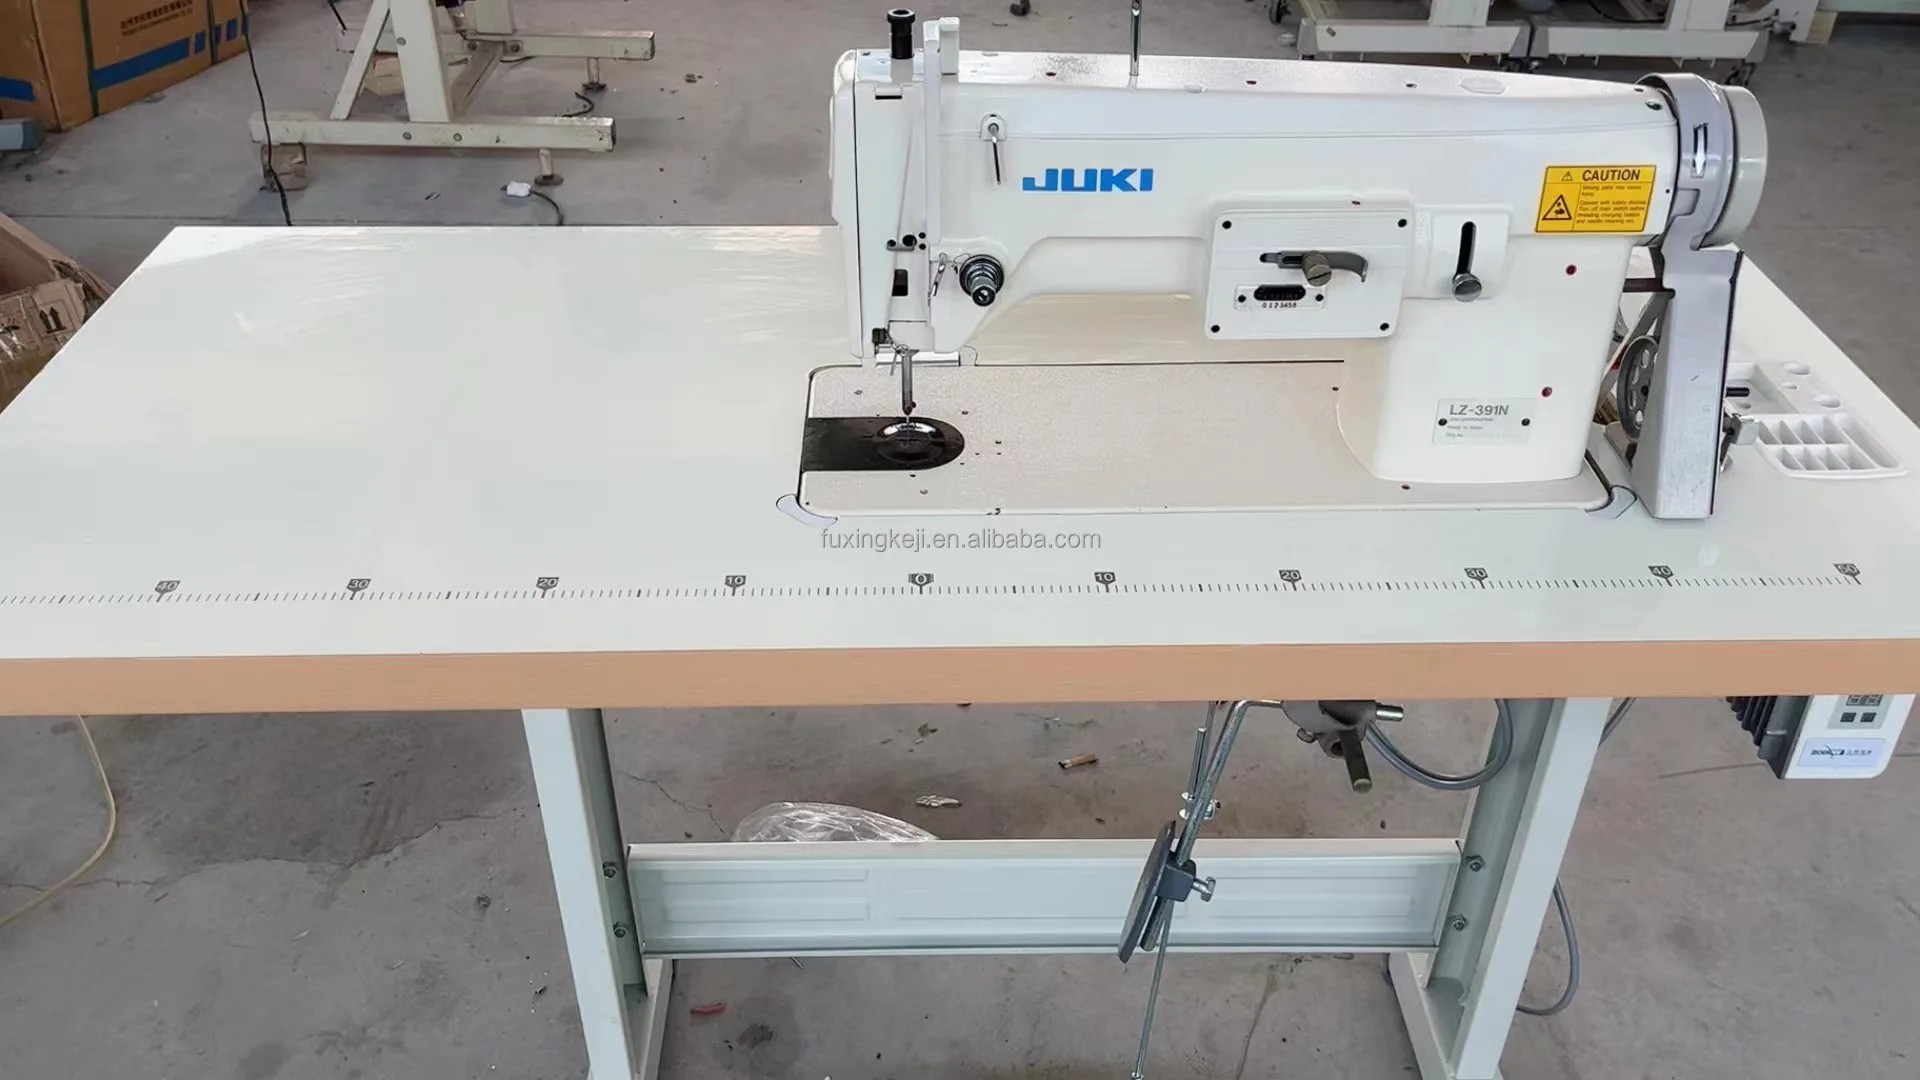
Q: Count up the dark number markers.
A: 10